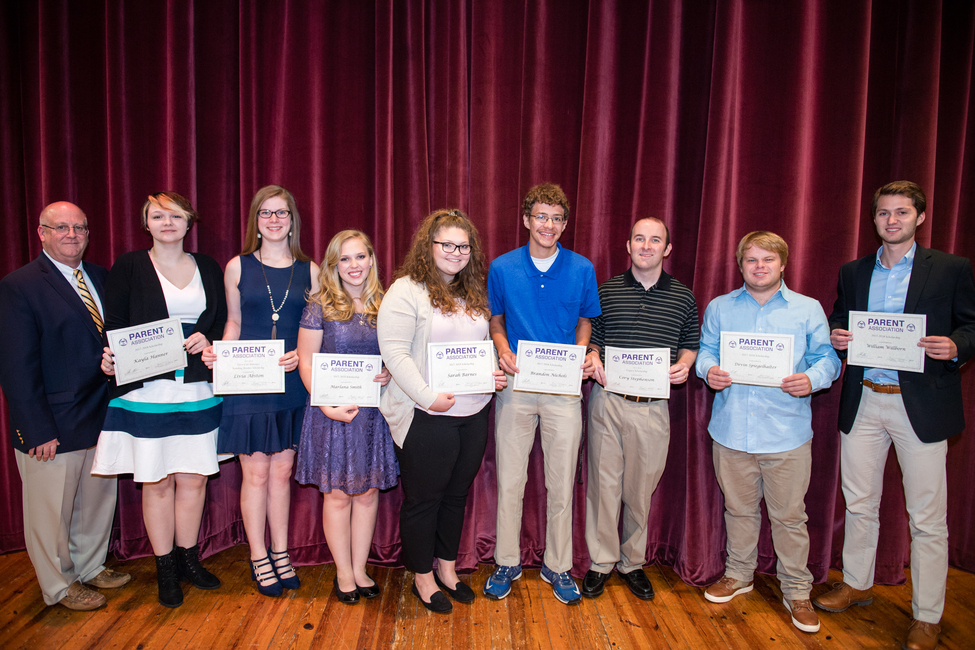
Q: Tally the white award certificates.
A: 8